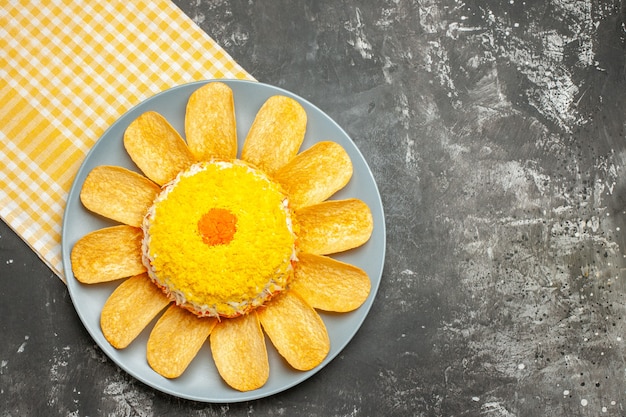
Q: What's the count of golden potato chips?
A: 12